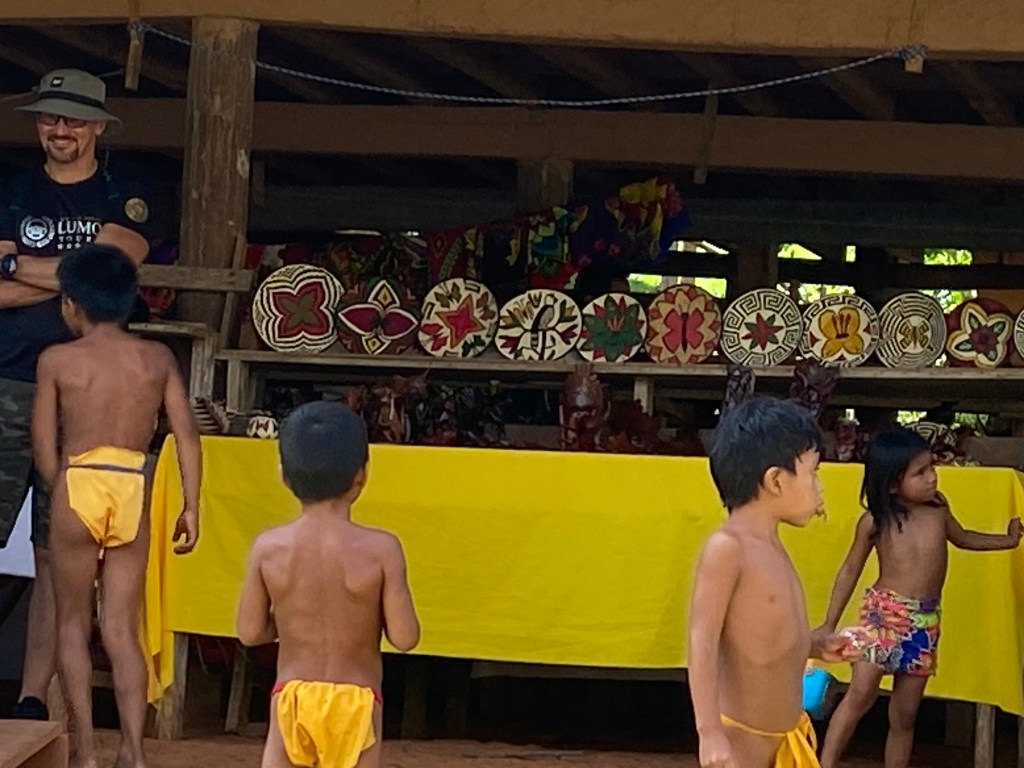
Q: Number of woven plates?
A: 11